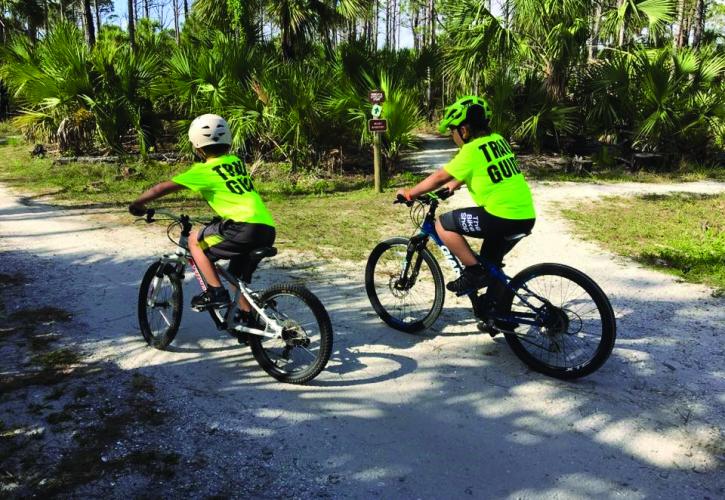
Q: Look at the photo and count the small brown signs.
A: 2